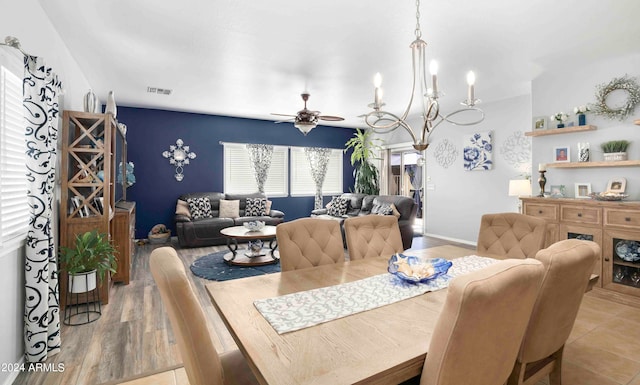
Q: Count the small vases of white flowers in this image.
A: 2